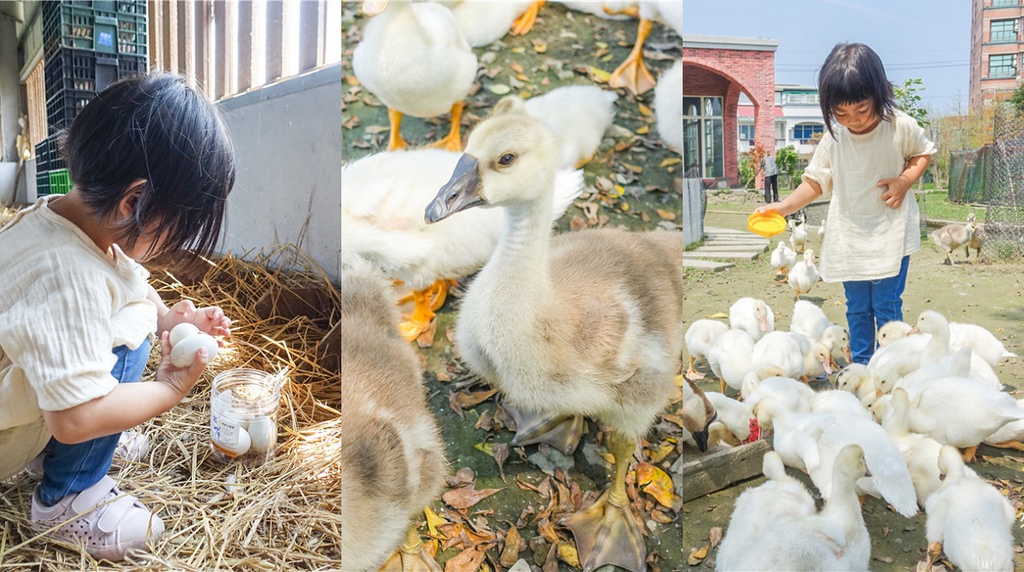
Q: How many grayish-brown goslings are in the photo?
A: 4